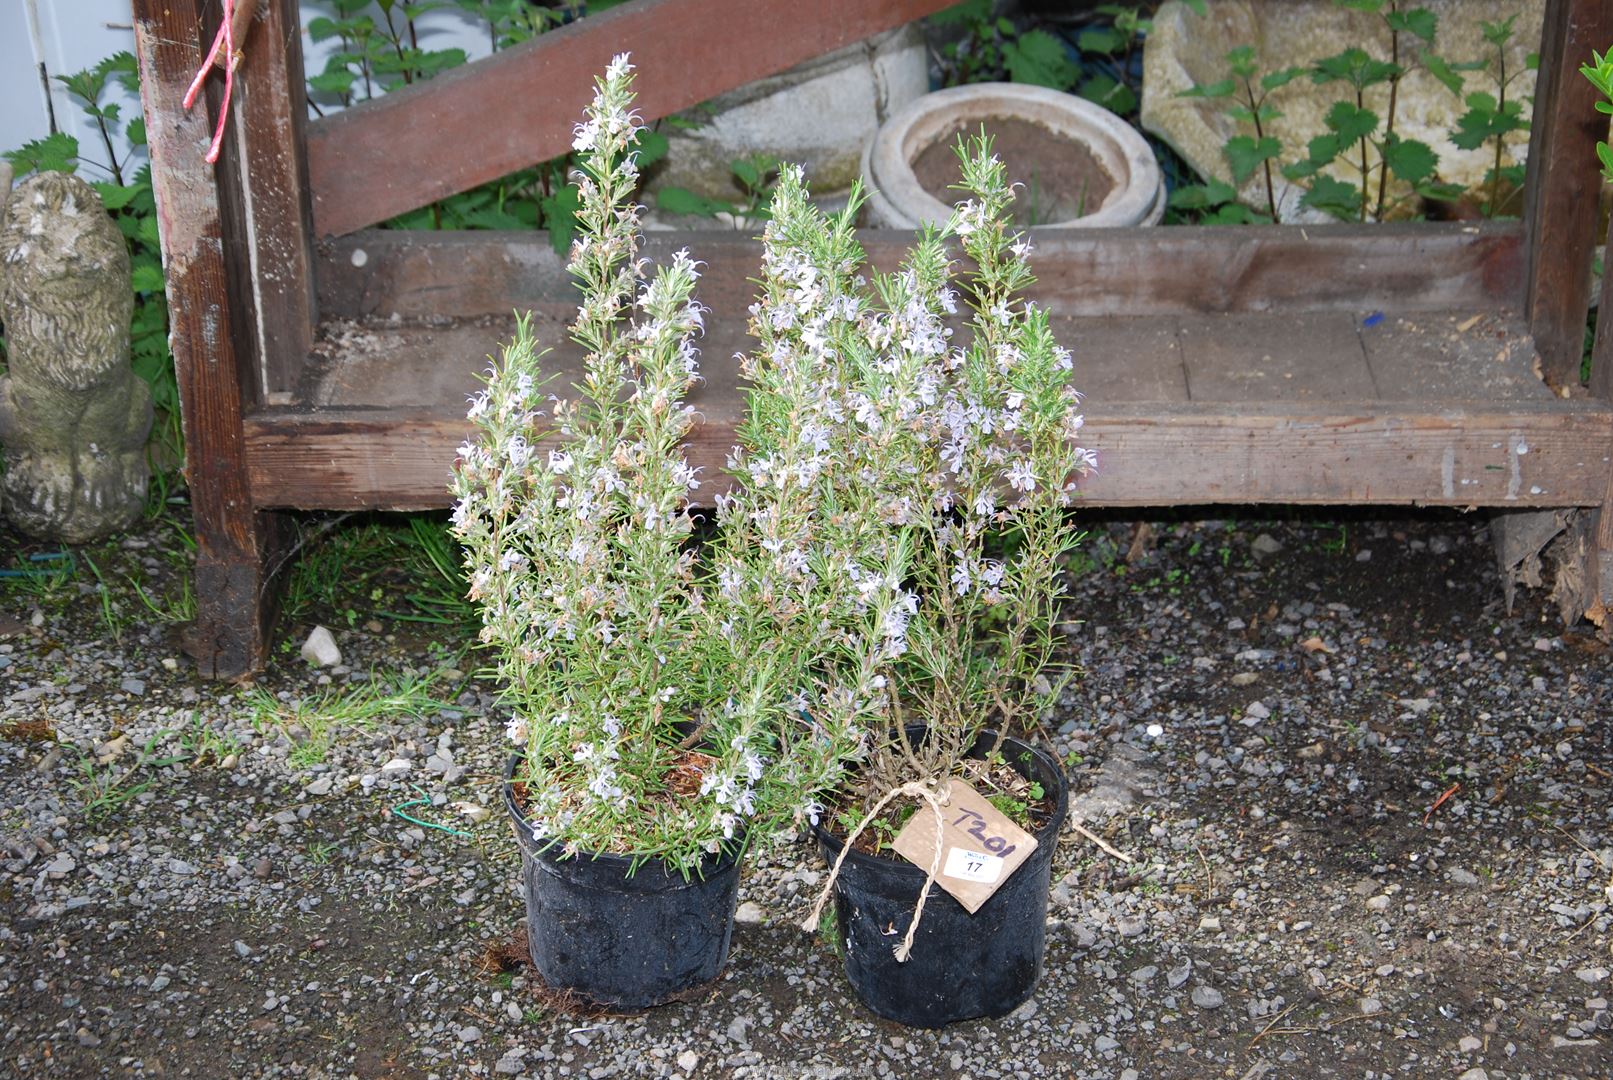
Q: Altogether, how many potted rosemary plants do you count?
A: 2